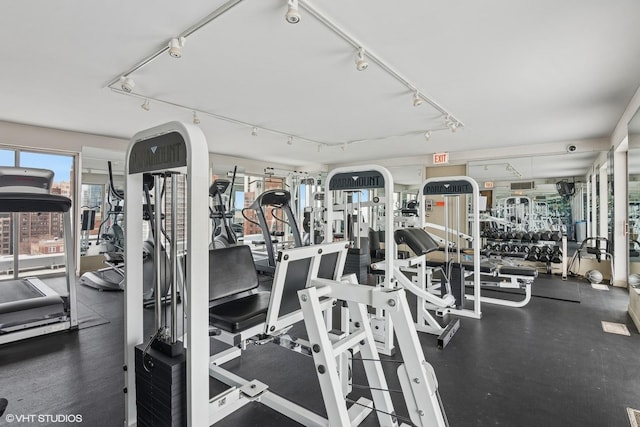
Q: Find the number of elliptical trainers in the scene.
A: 2